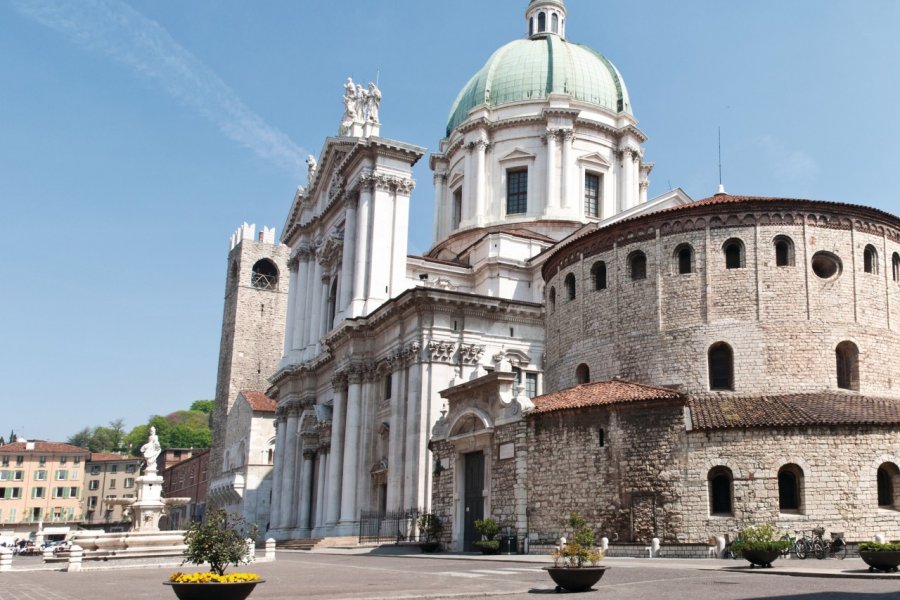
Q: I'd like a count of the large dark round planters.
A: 6